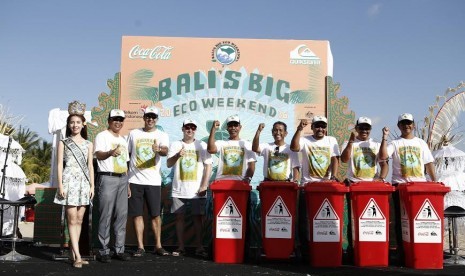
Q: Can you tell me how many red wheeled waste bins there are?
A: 5